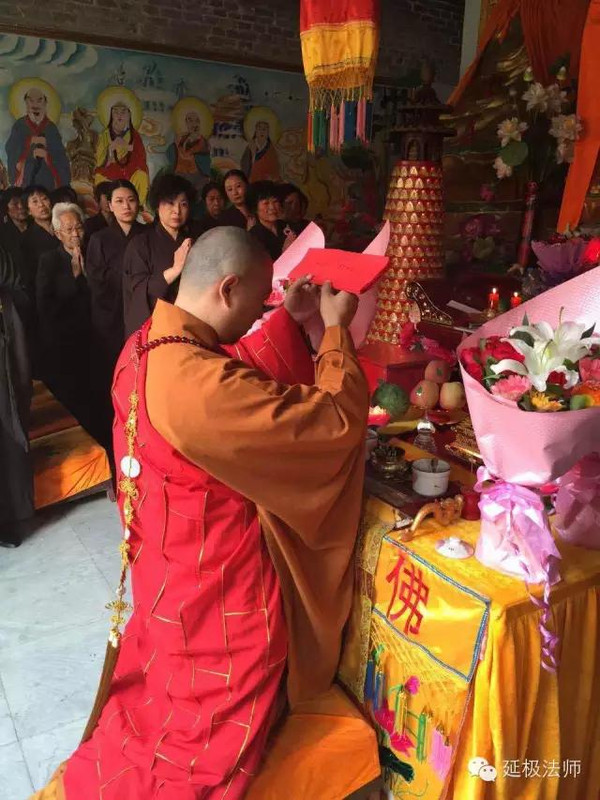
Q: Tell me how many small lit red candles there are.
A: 2